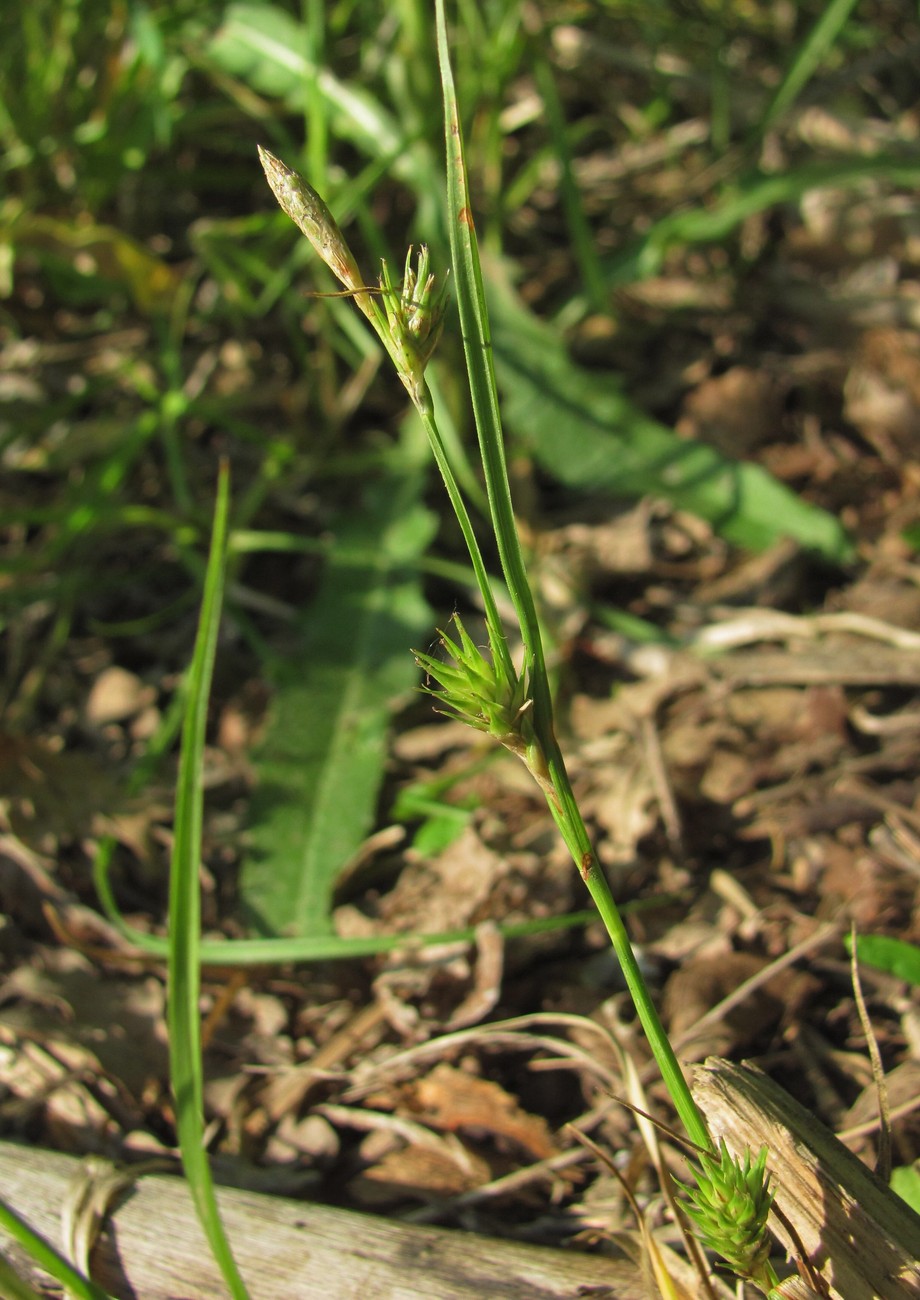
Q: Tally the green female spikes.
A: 3